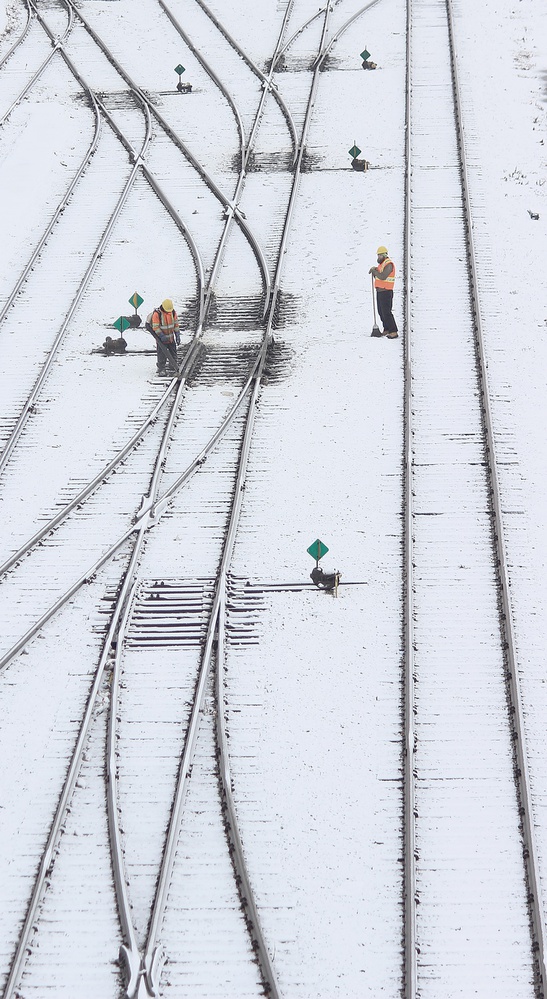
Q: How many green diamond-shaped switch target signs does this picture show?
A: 6